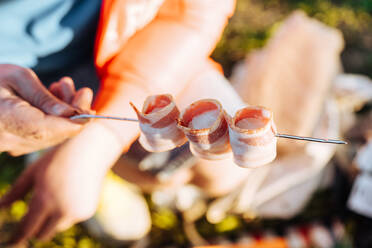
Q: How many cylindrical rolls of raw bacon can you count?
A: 3